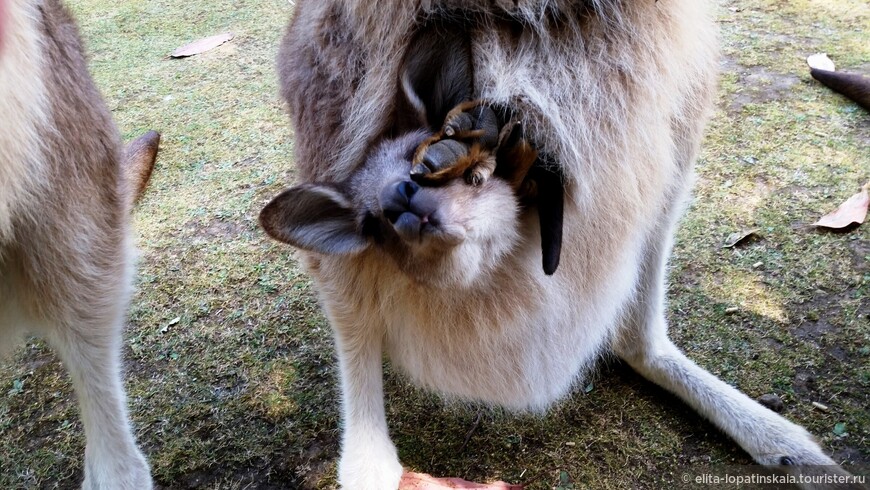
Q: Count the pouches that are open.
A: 1